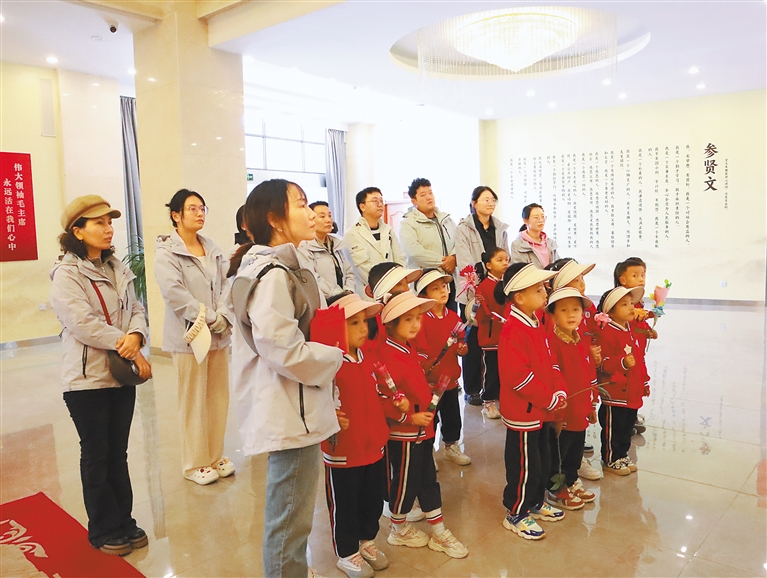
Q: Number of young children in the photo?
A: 10